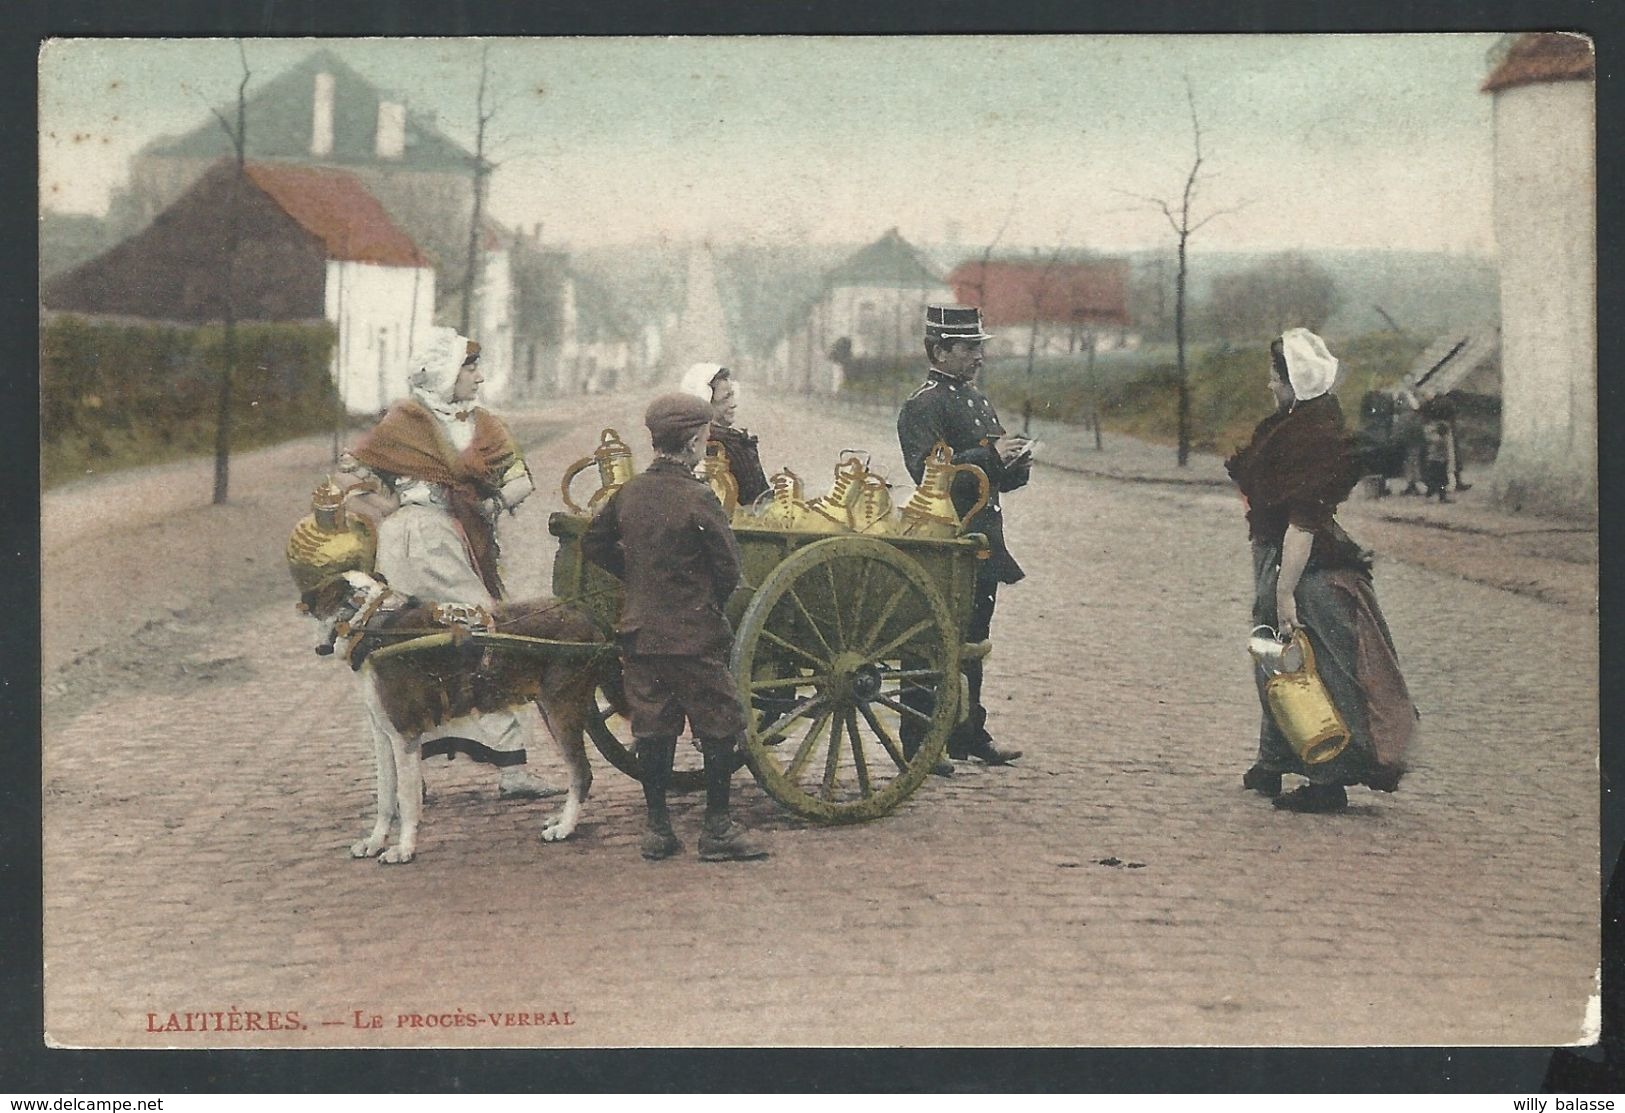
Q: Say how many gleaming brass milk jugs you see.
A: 8